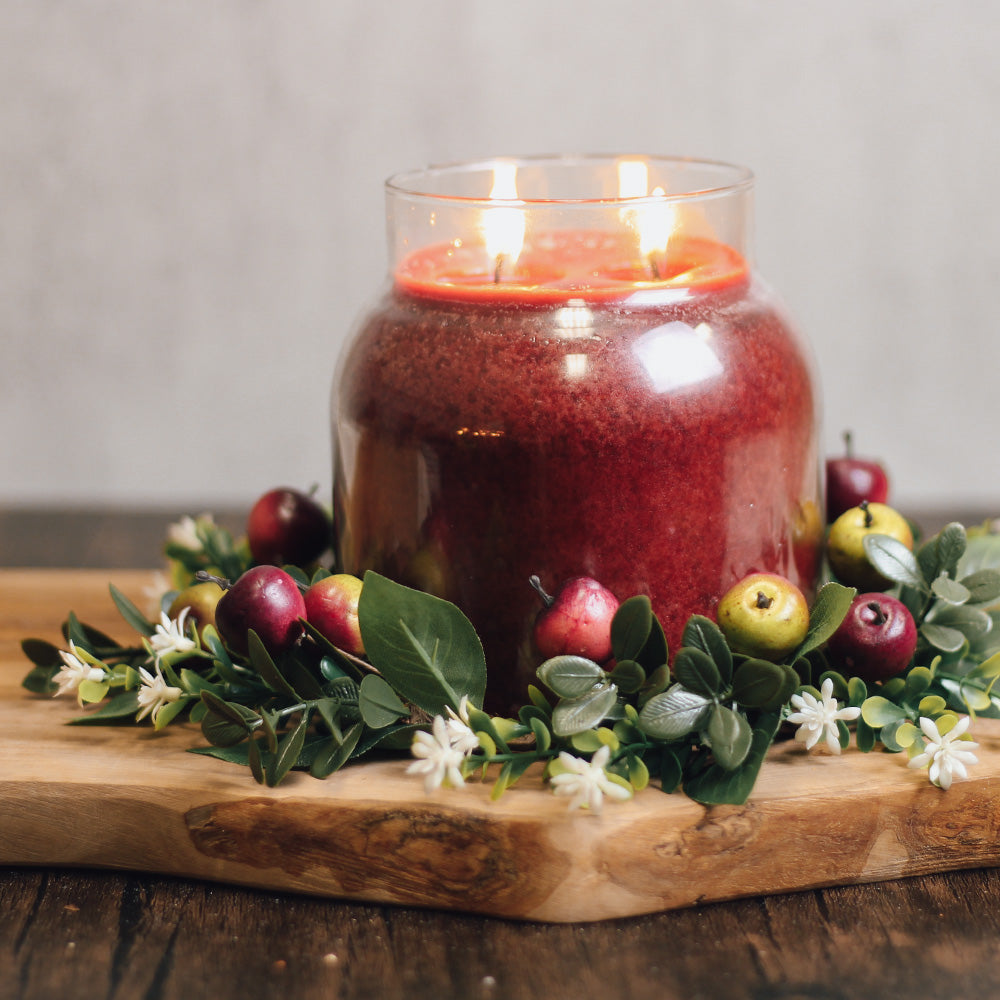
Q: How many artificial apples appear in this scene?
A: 9